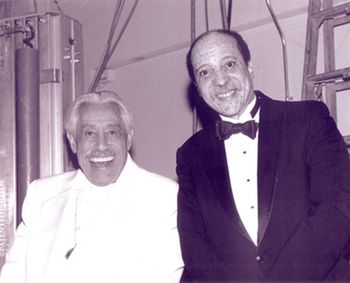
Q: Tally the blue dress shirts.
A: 0